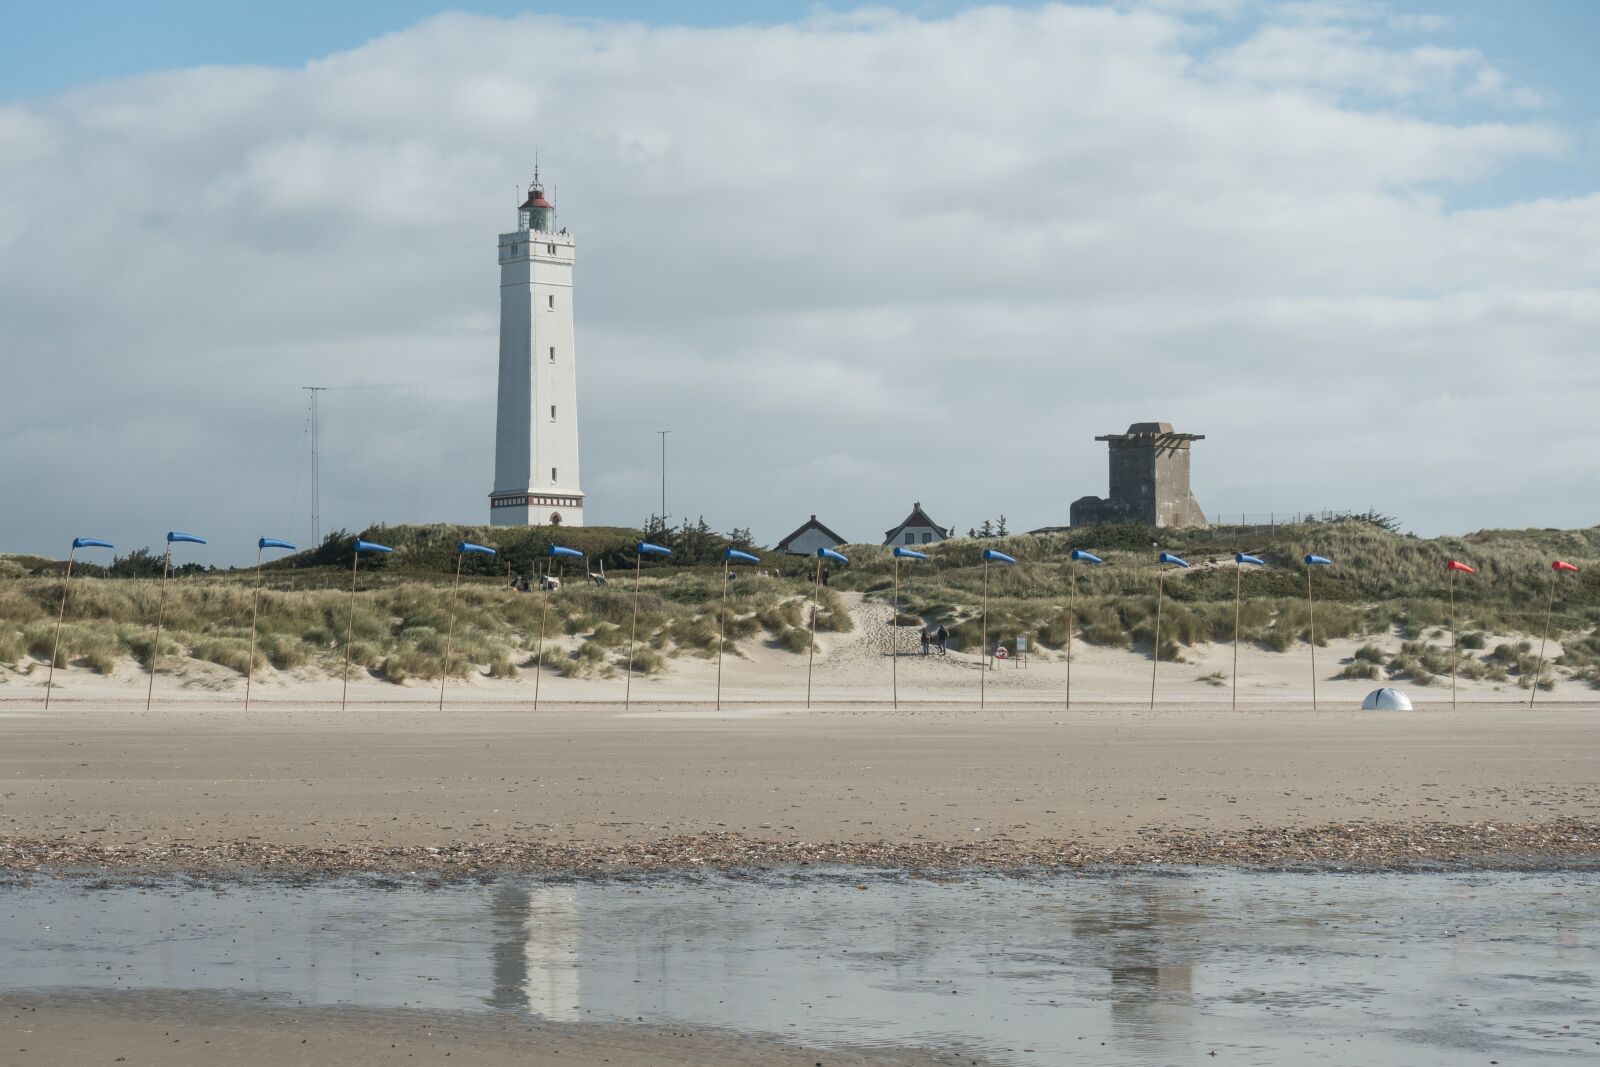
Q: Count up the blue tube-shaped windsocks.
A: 15